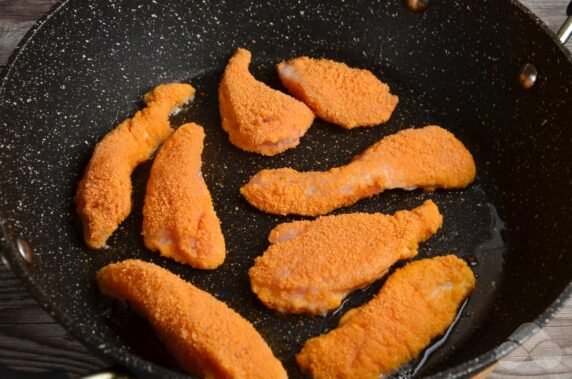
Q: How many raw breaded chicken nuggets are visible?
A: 8